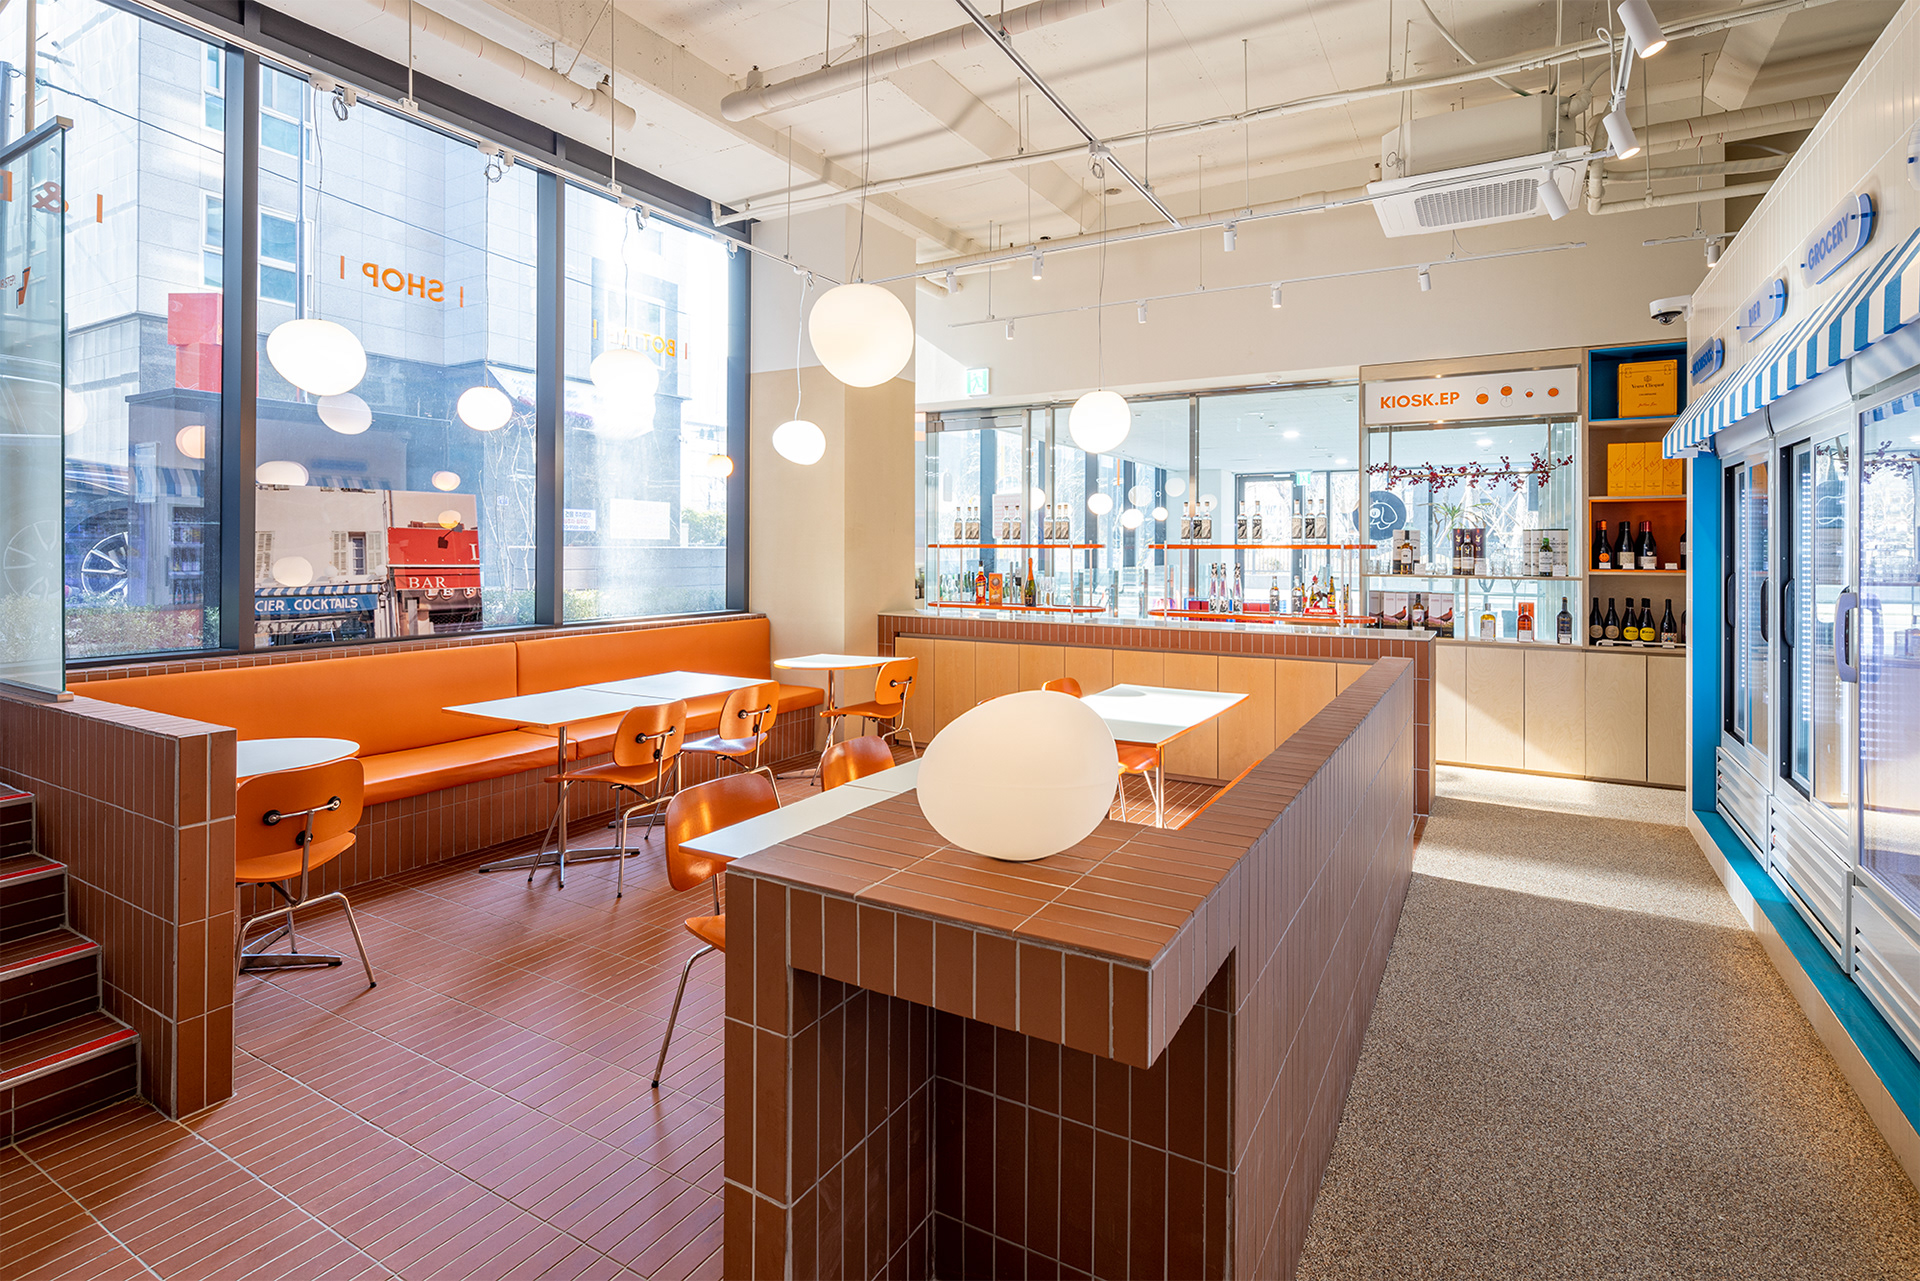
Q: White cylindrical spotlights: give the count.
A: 11